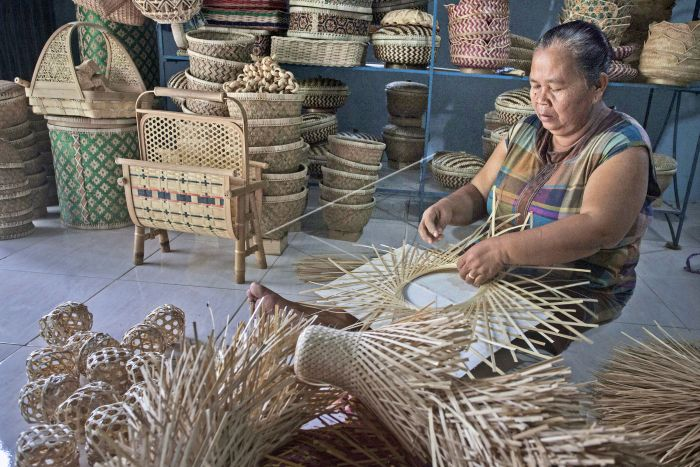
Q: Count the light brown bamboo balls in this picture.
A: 12